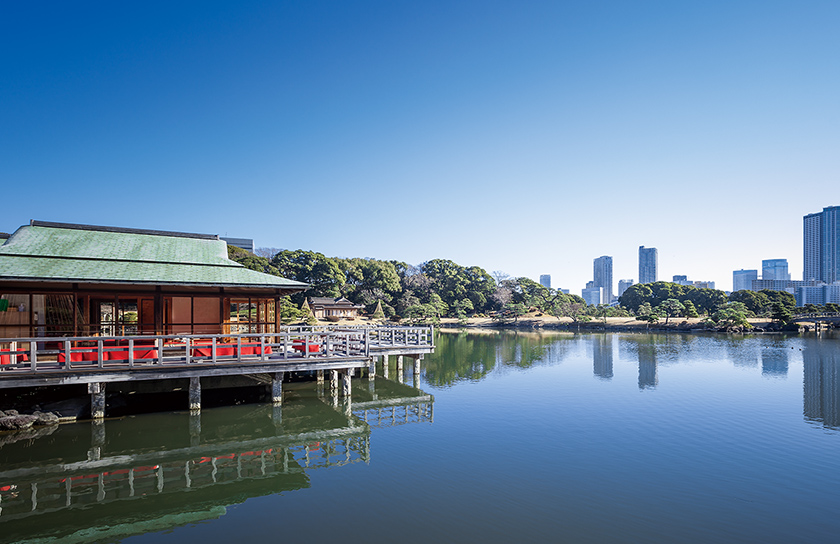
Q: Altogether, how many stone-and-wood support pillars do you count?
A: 10